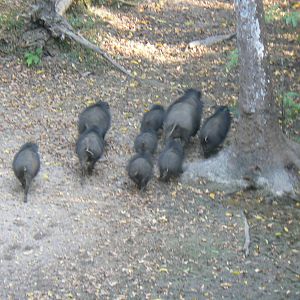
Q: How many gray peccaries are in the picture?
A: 9